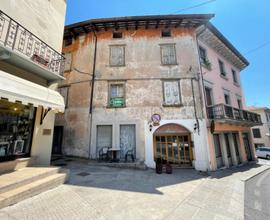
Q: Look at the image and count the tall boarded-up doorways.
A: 2